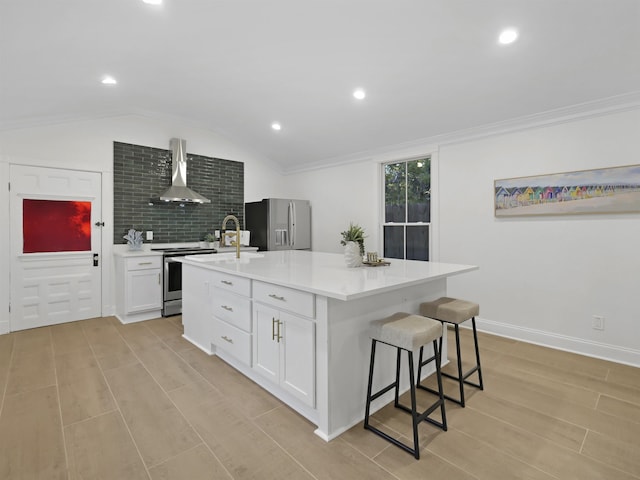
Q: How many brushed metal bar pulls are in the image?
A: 8